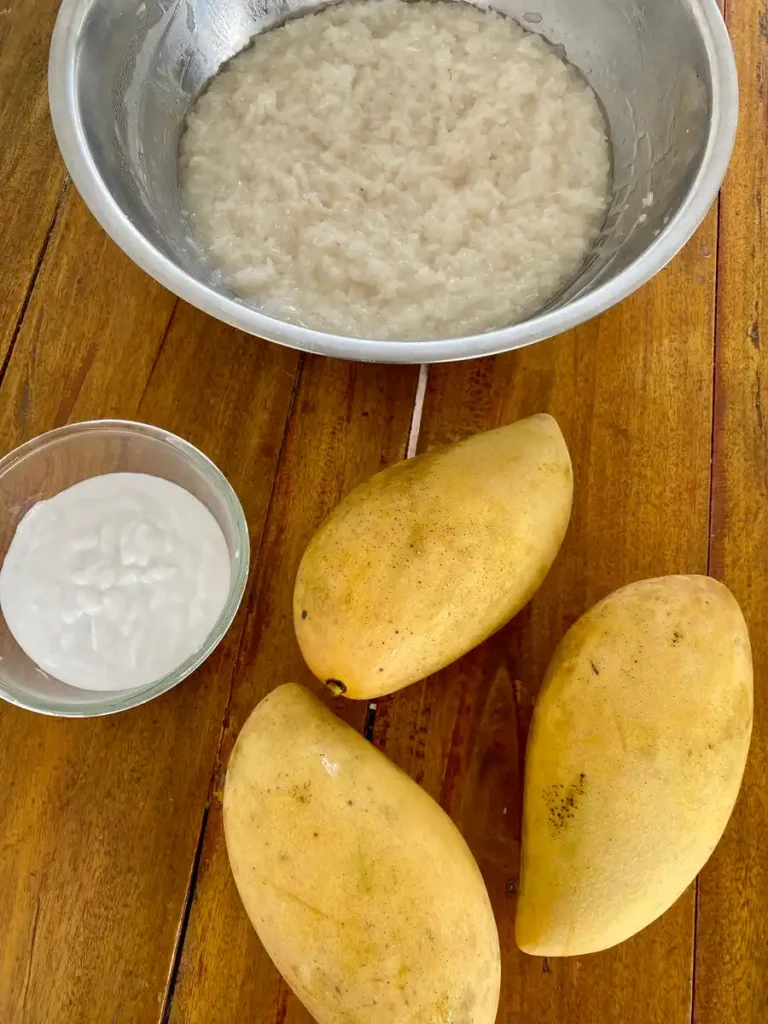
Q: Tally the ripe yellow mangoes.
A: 3